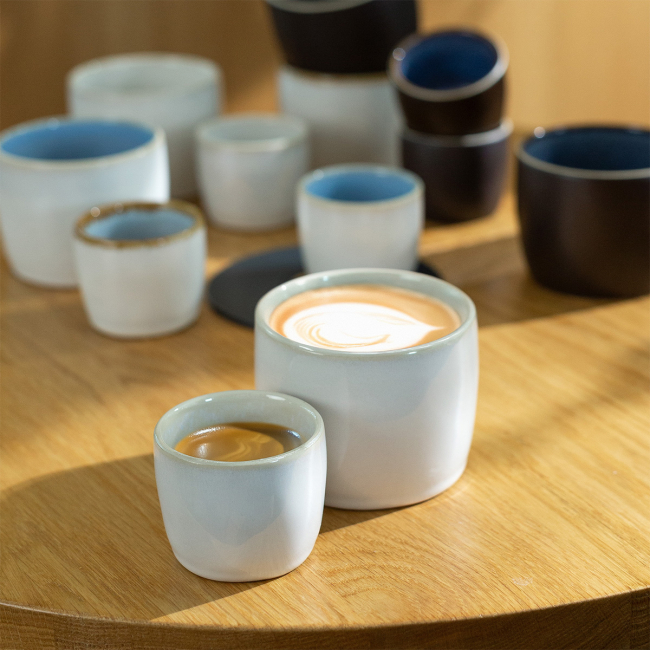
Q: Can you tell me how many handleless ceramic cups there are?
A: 12